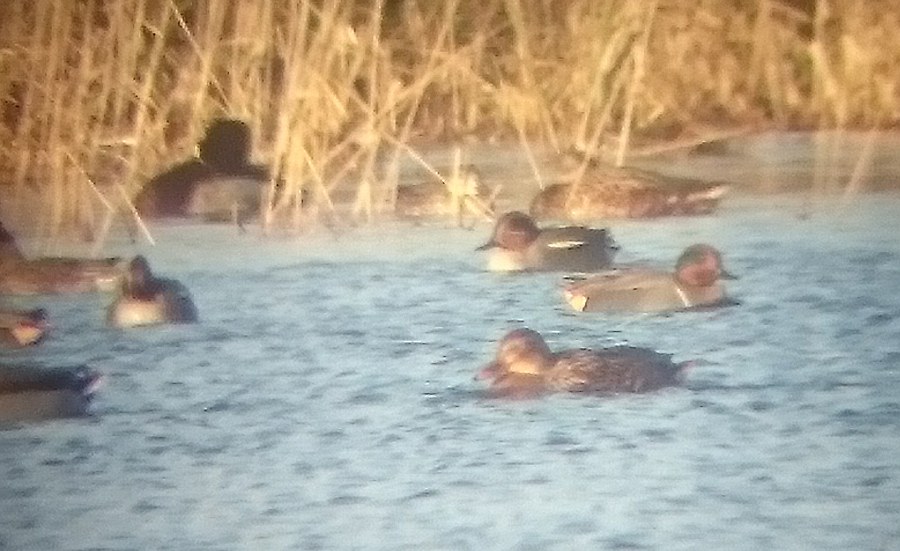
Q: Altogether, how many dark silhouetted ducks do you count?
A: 1